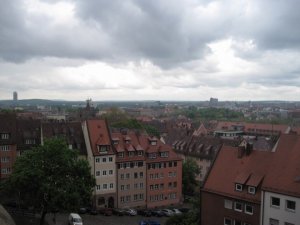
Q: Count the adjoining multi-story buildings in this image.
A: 3